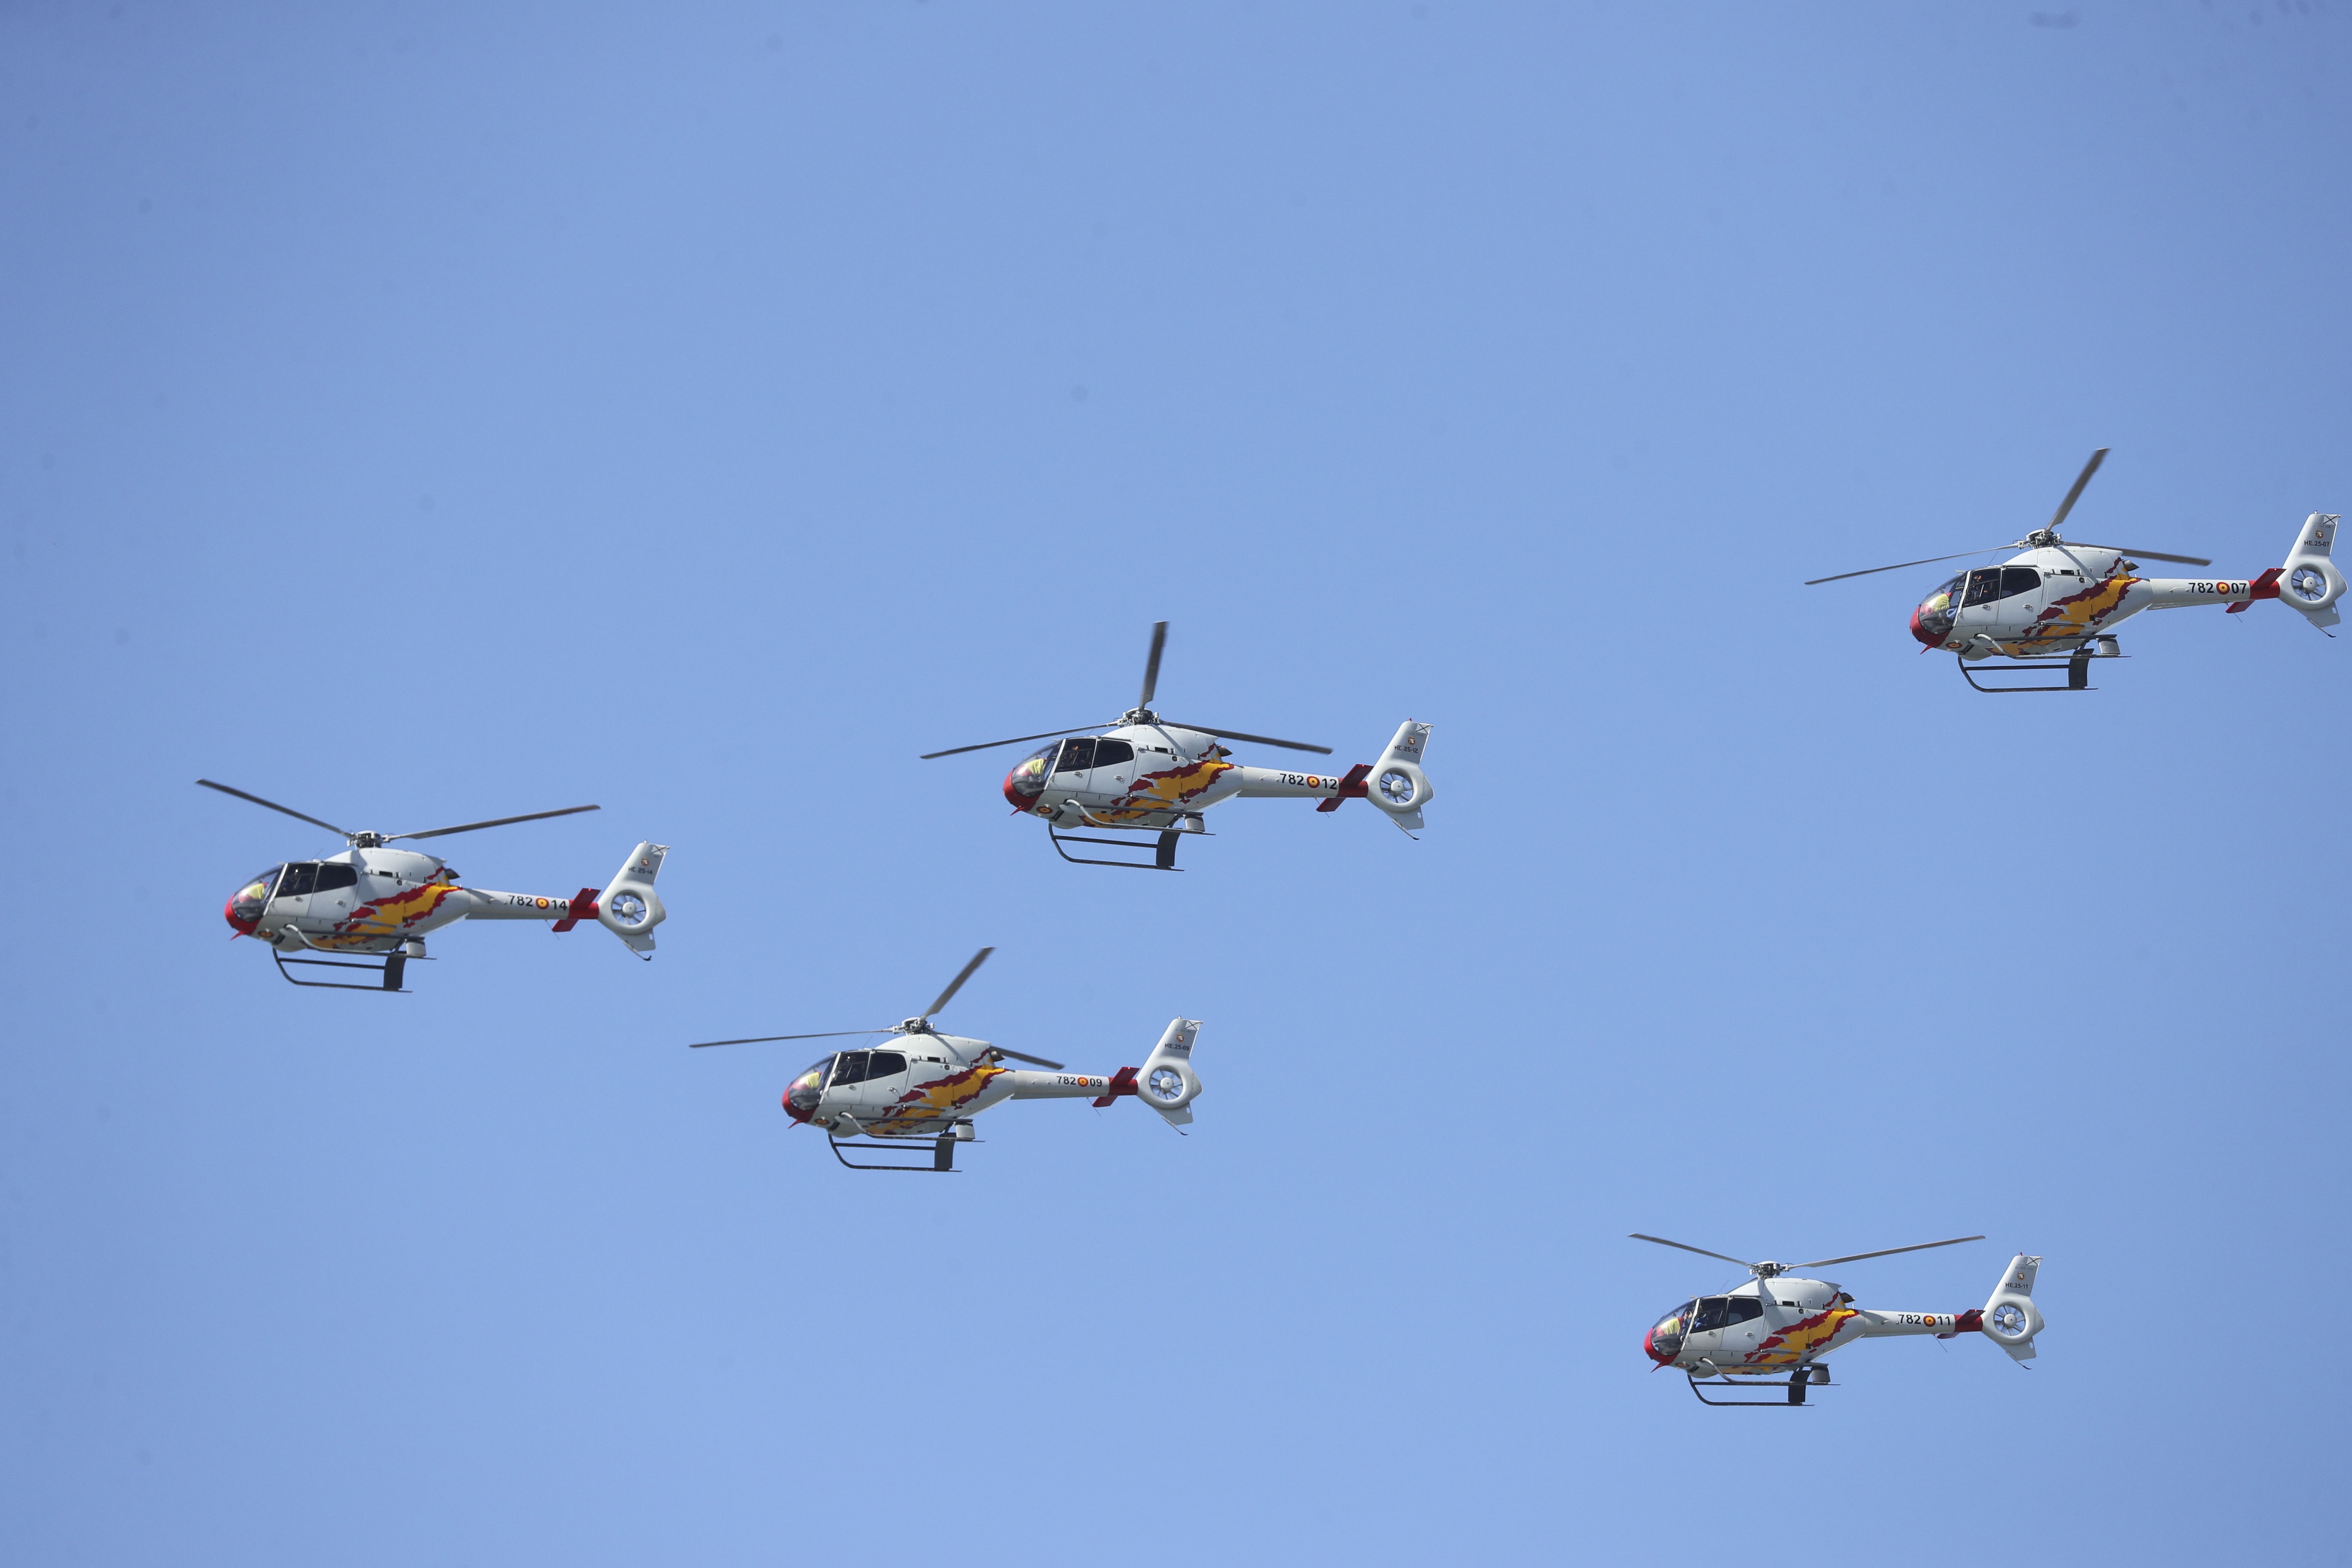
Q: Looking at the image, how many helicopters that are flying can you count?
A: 5